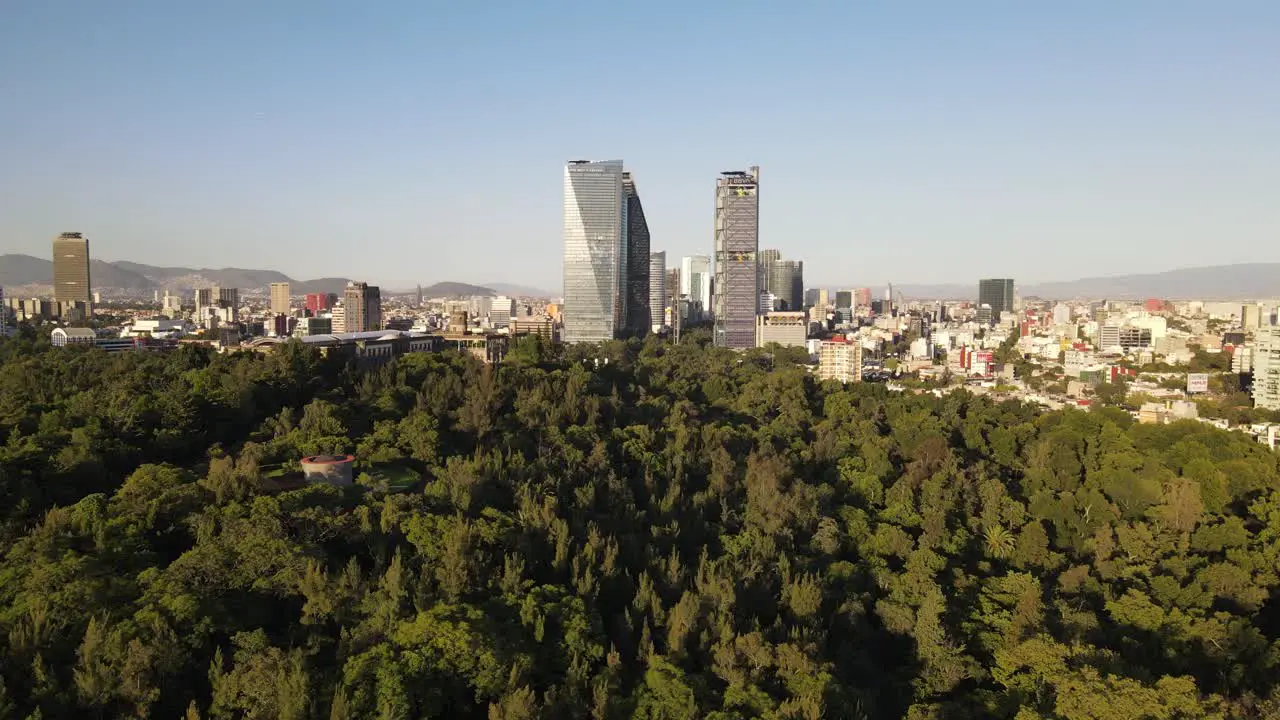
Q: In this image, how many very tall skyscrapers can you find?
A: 3